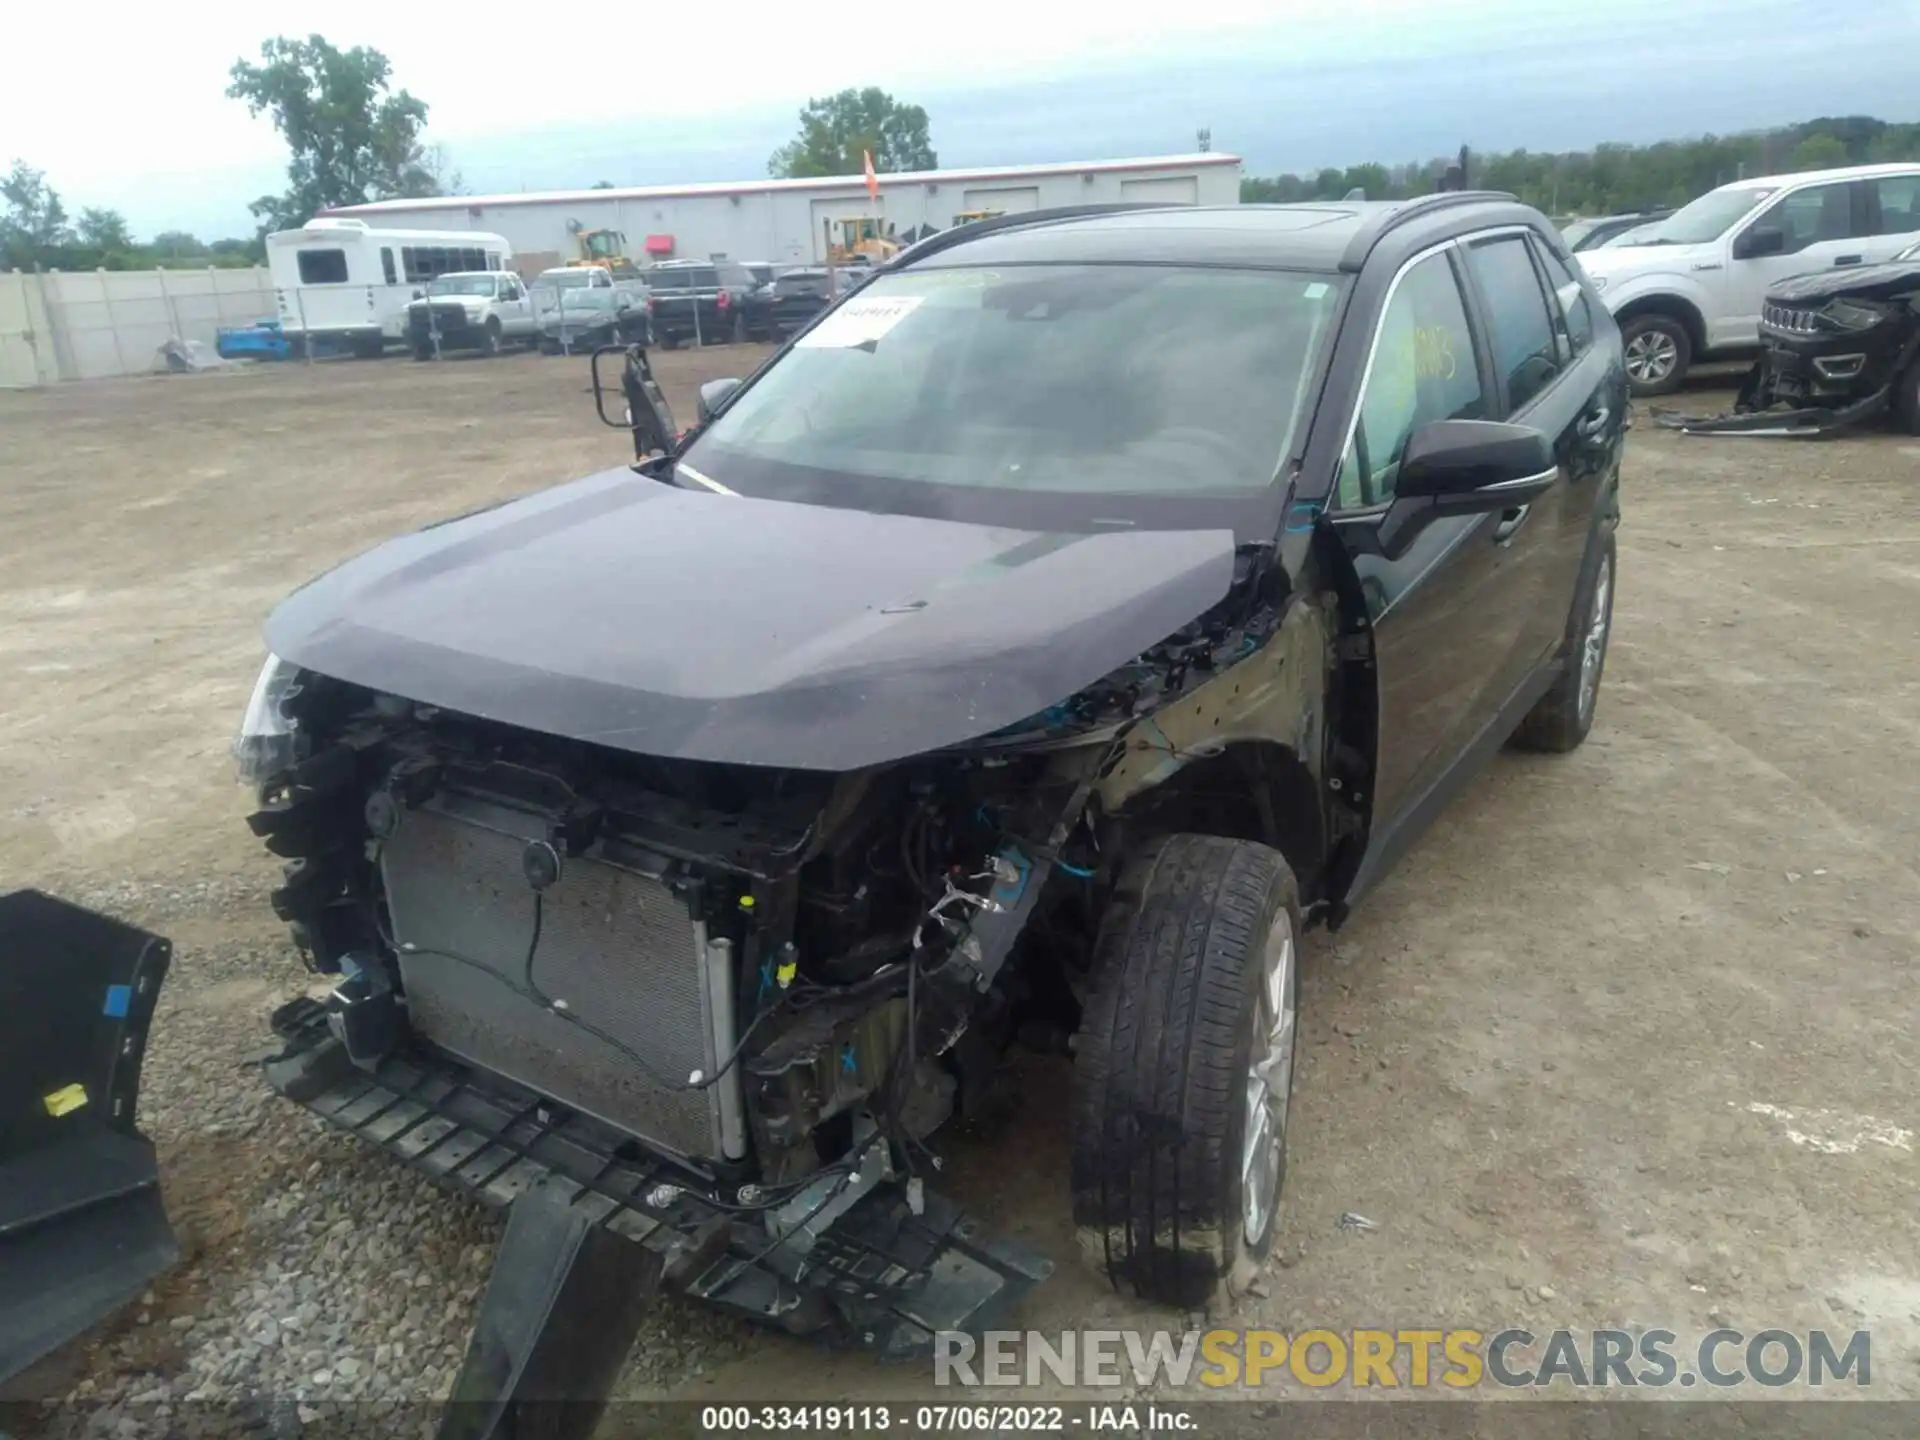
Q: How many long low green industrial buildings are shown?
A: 0